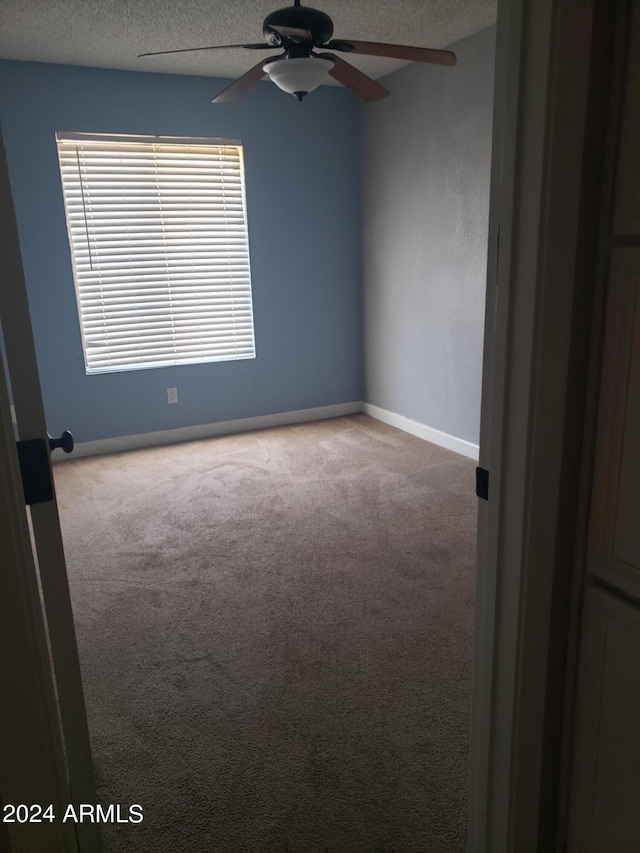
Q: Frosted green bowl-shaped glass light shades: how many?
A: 0